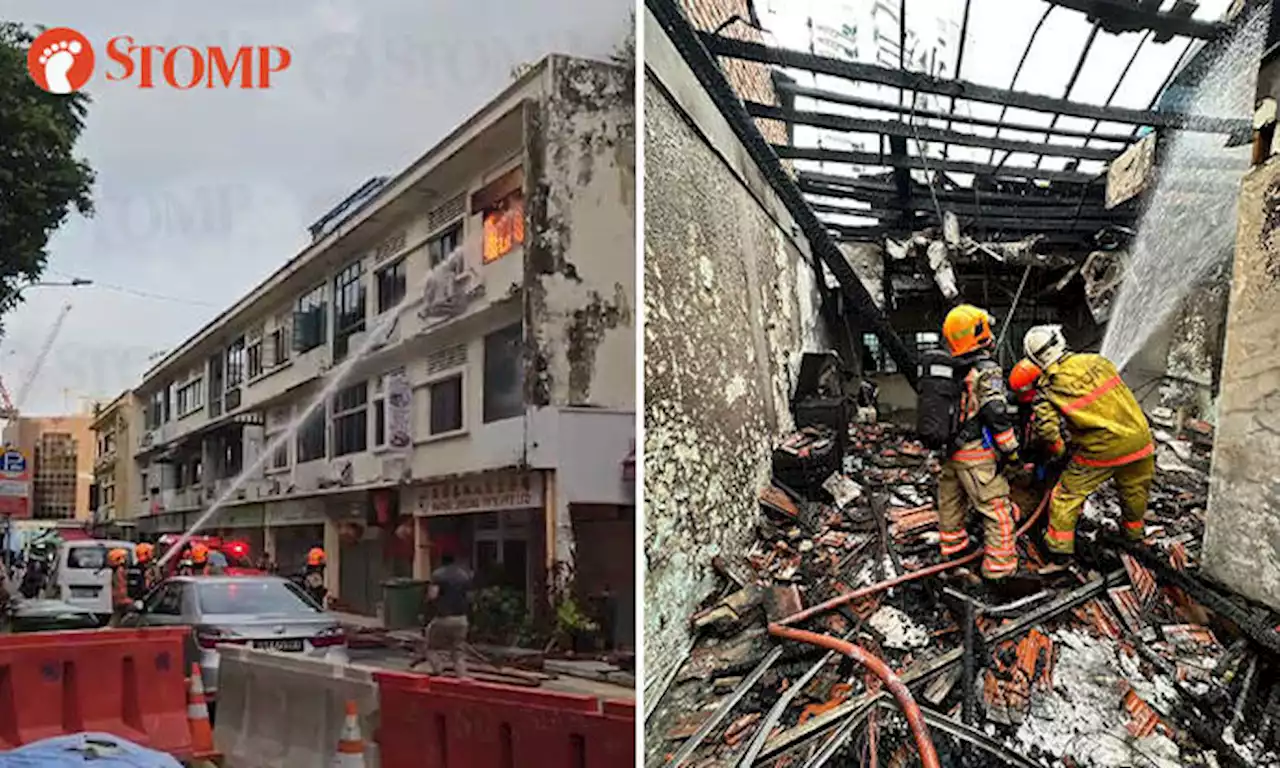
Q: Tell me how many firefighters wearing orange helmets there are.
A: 6